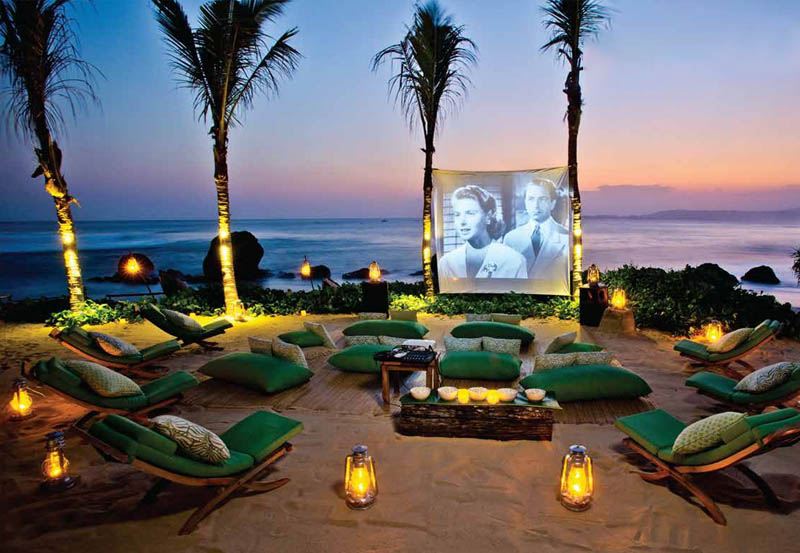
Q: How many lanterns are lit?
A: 10